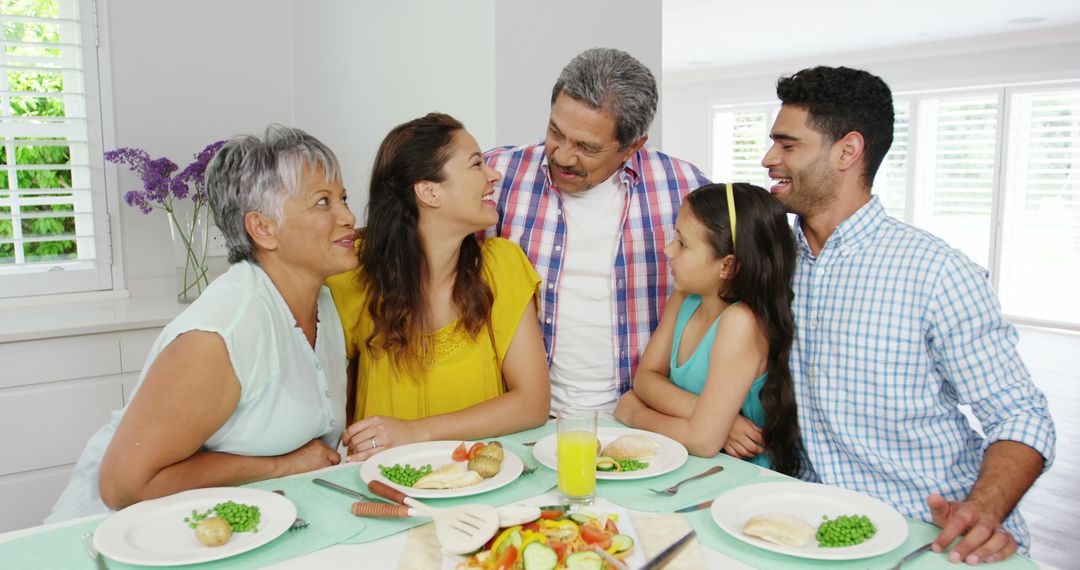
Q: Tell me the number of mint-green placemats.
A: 4